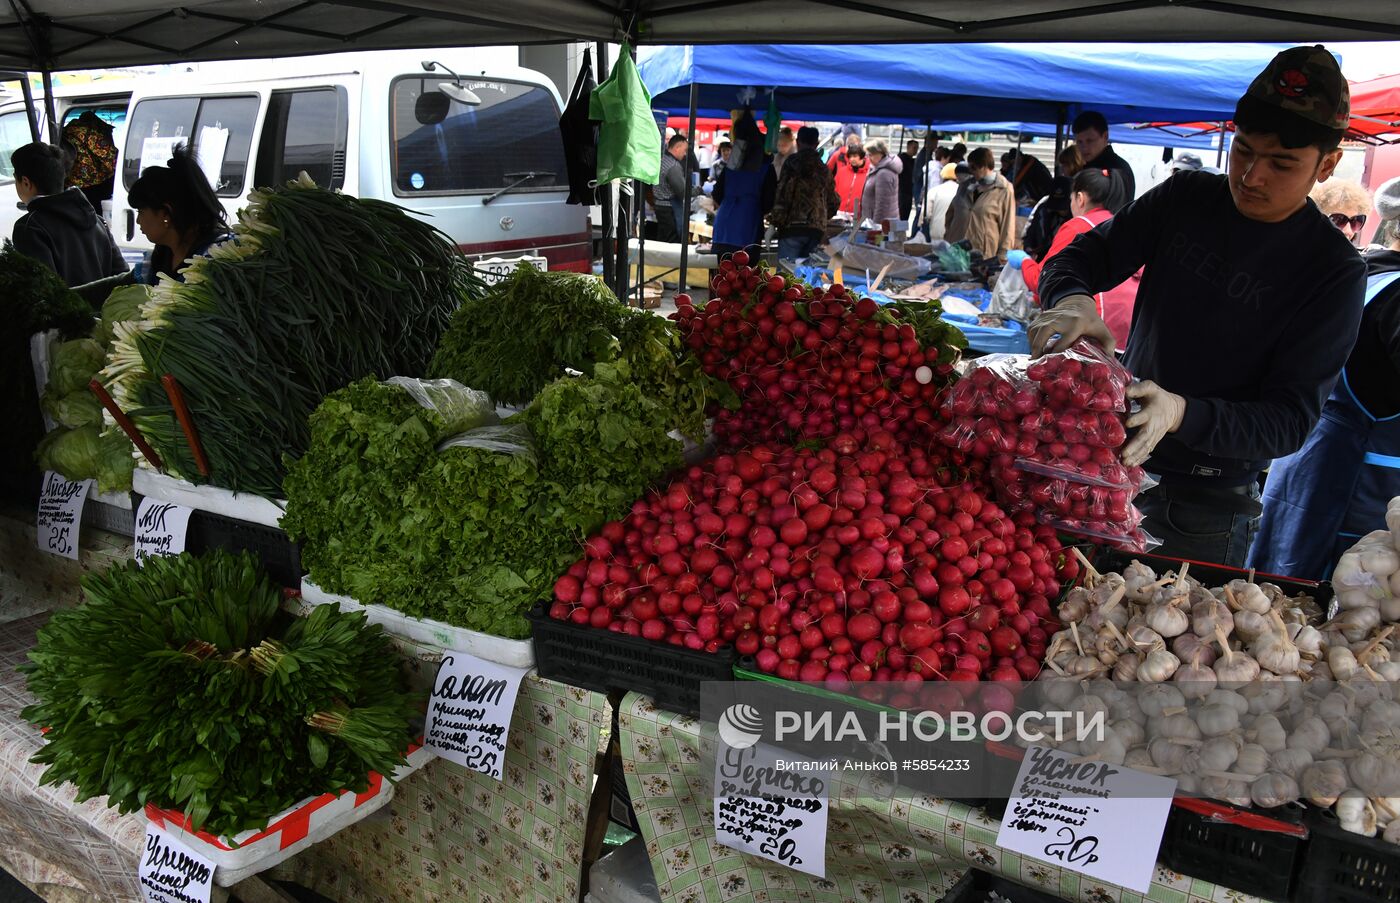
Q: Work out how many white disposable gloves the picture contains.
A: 2